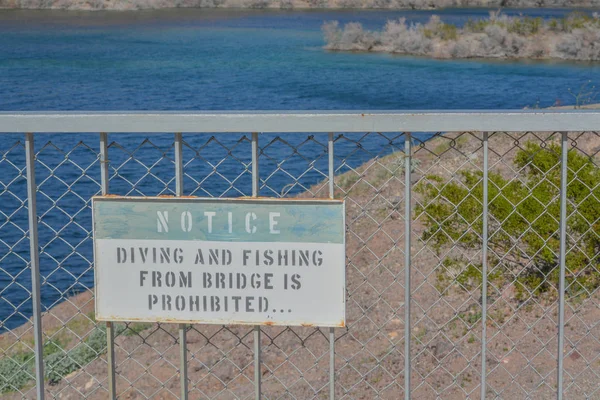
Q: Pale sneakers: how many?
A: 0